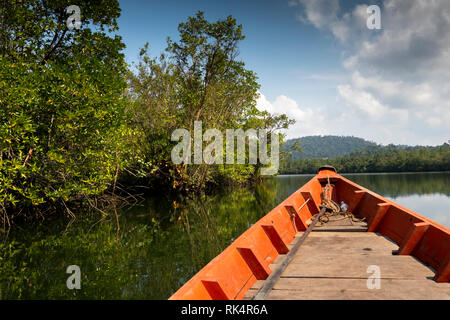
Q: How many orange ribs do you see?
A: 9